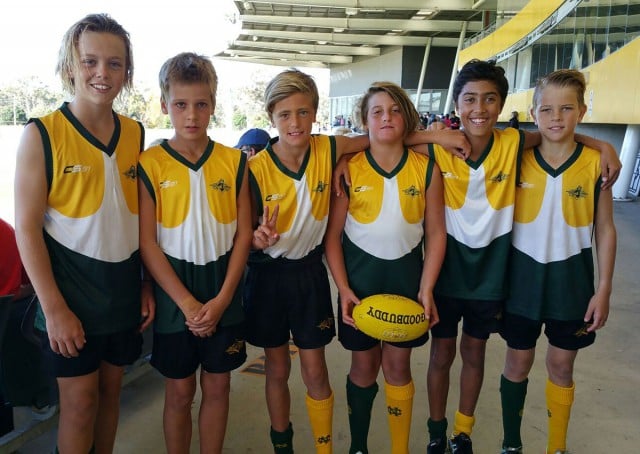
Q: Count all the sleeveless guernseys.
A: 6